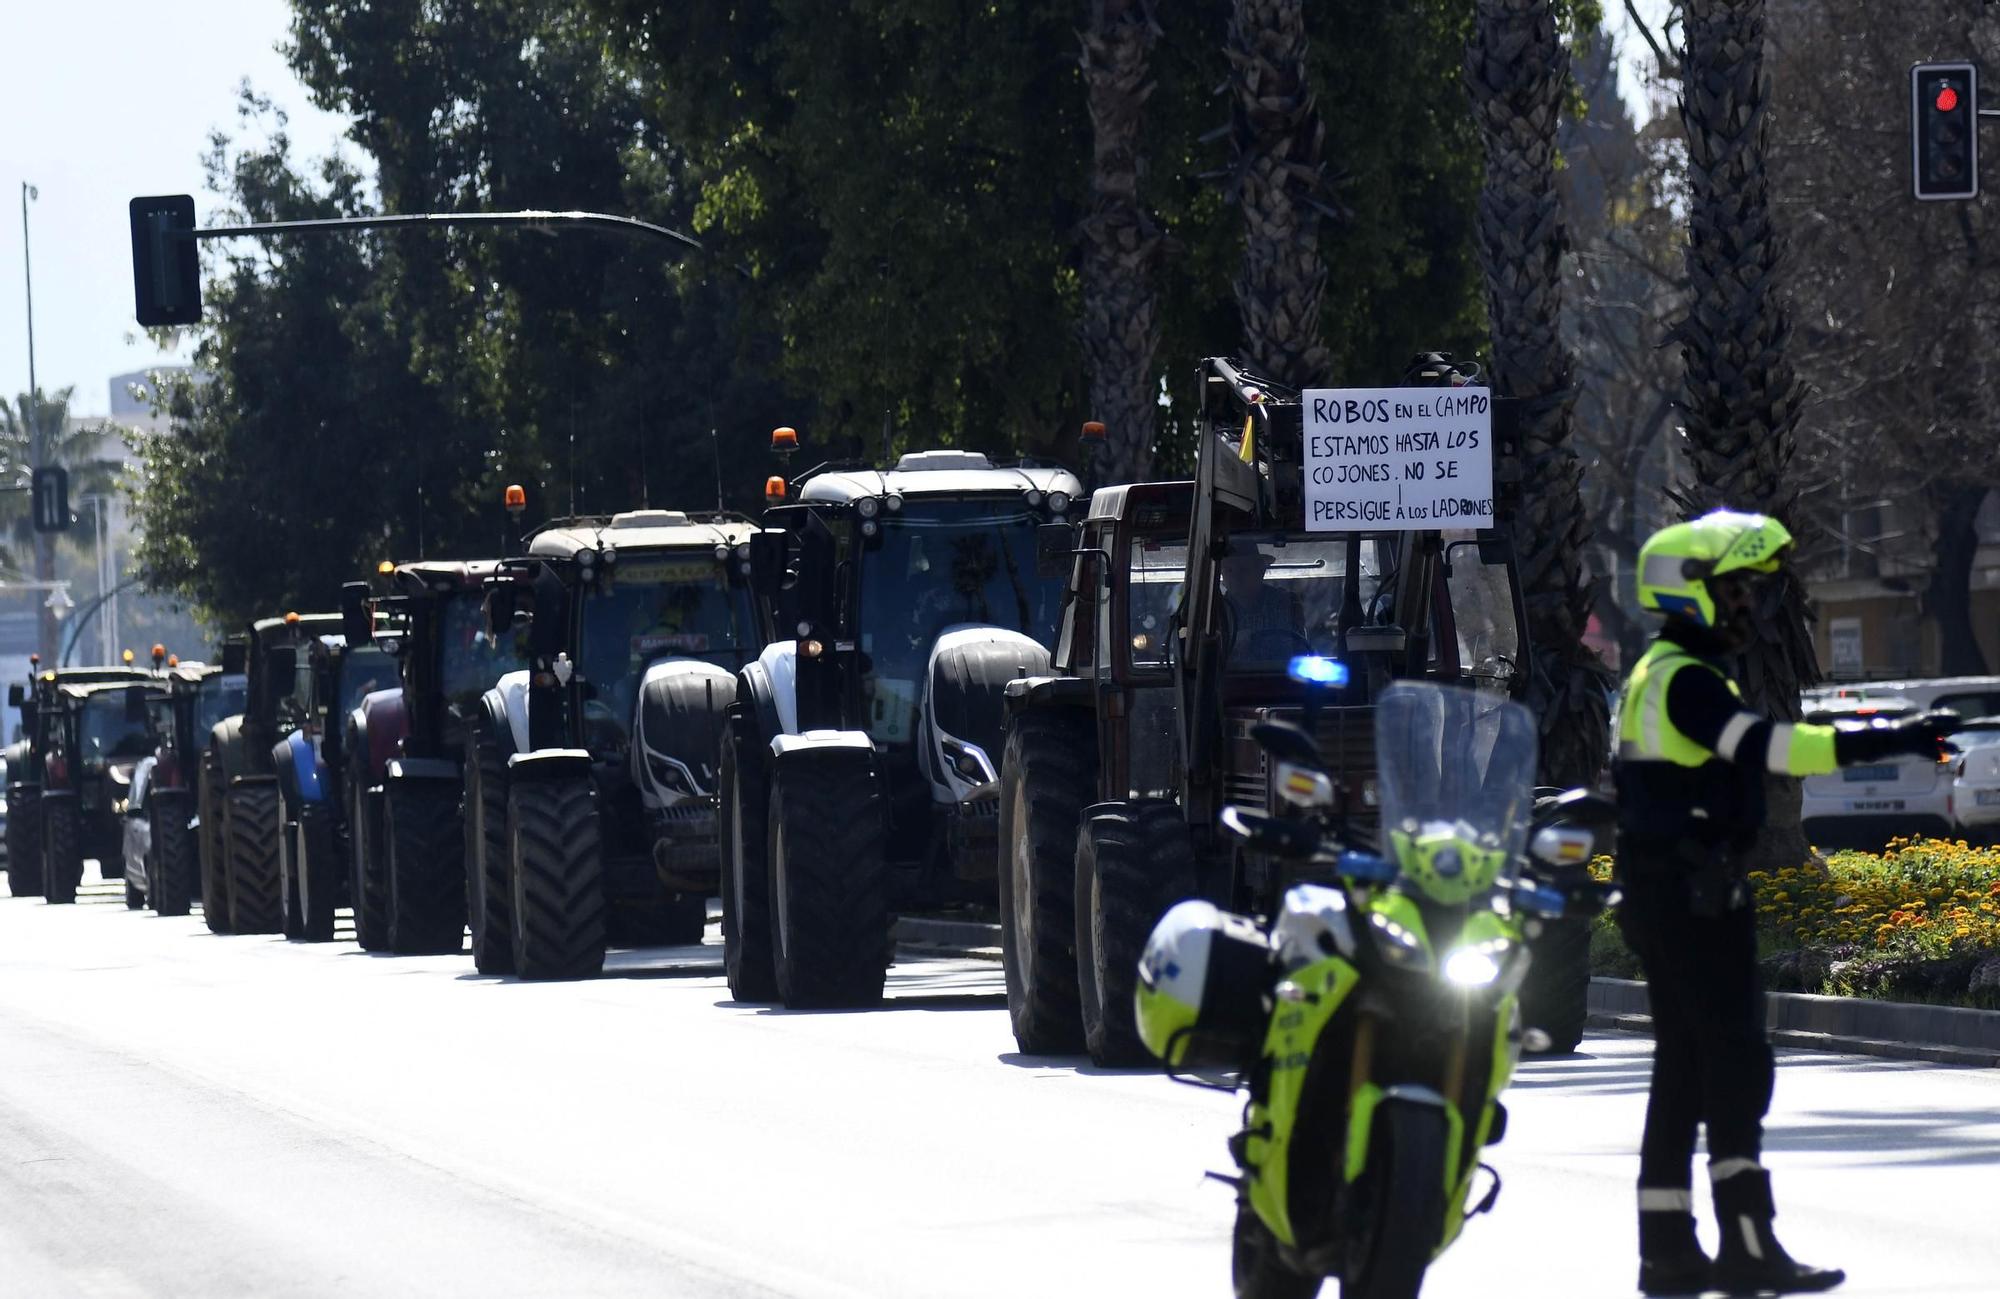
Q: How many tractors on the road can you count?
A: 9